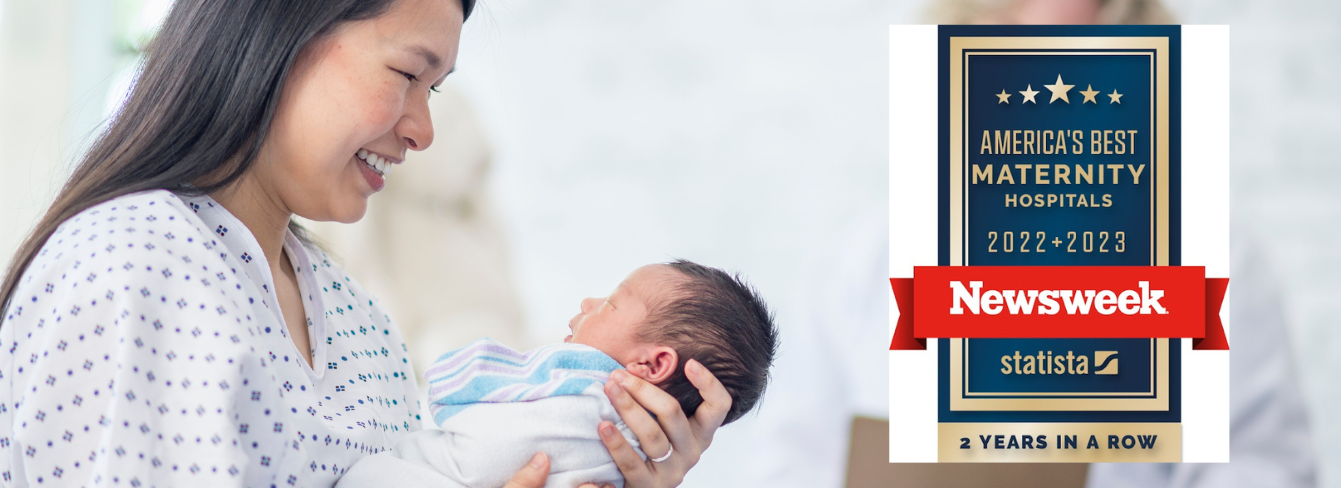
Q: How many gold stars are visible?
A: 5